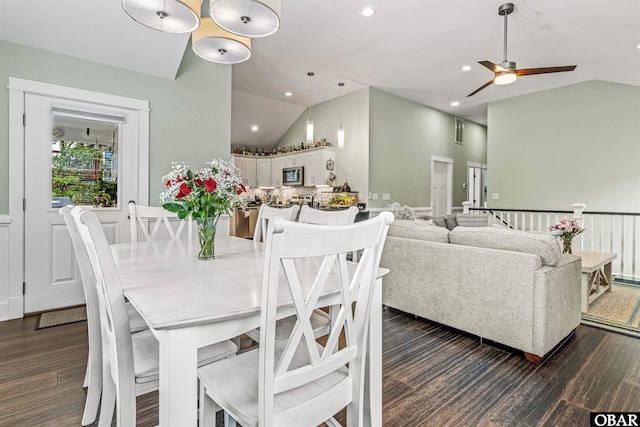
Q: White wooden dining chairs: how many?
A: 6